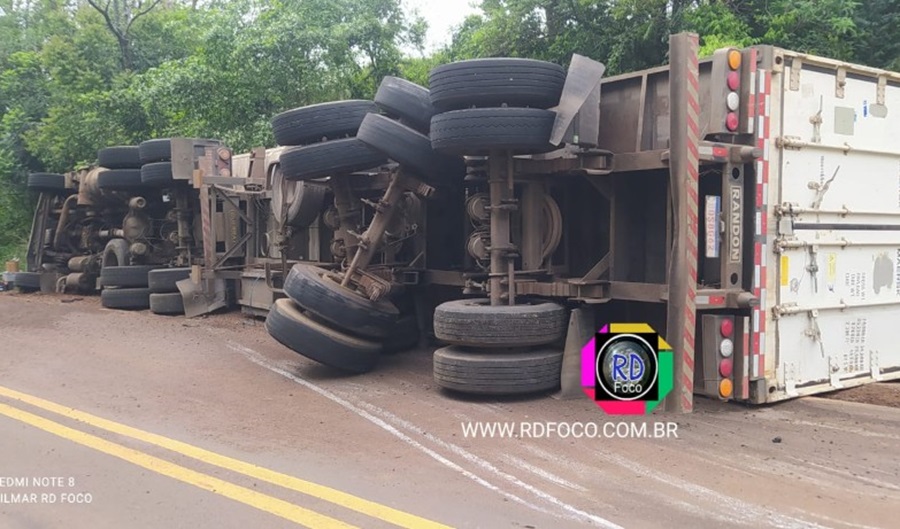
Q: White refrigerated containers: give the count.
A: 1